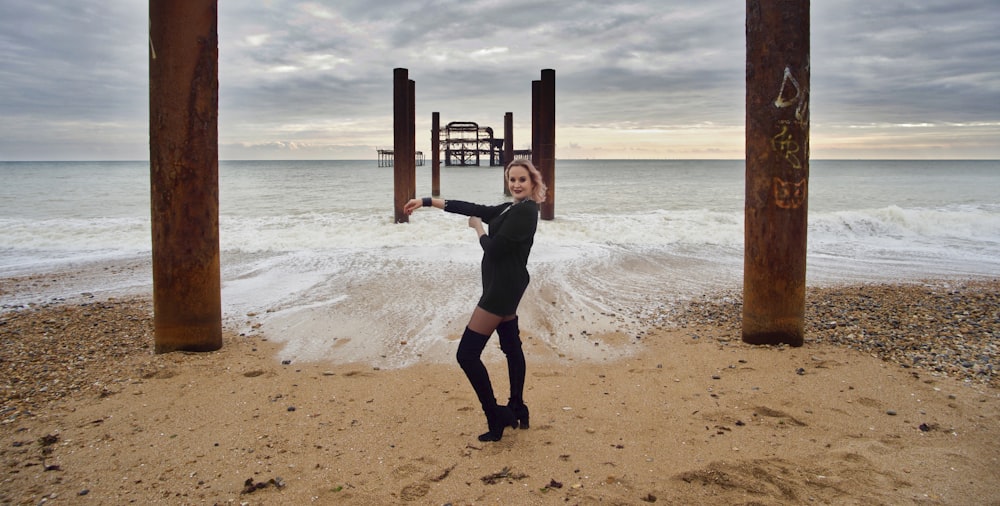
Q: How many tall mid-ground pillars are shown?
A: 6